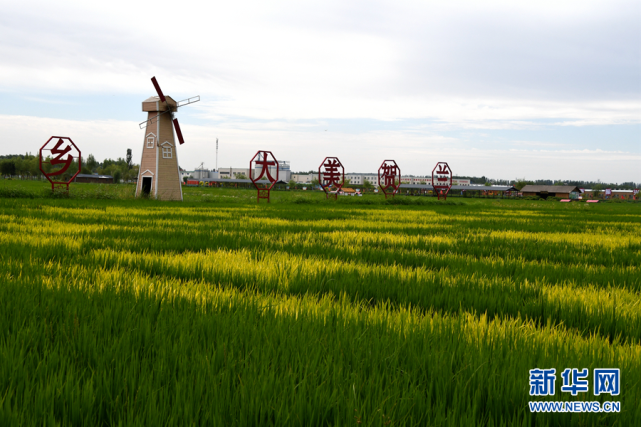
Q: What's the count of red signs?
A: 5